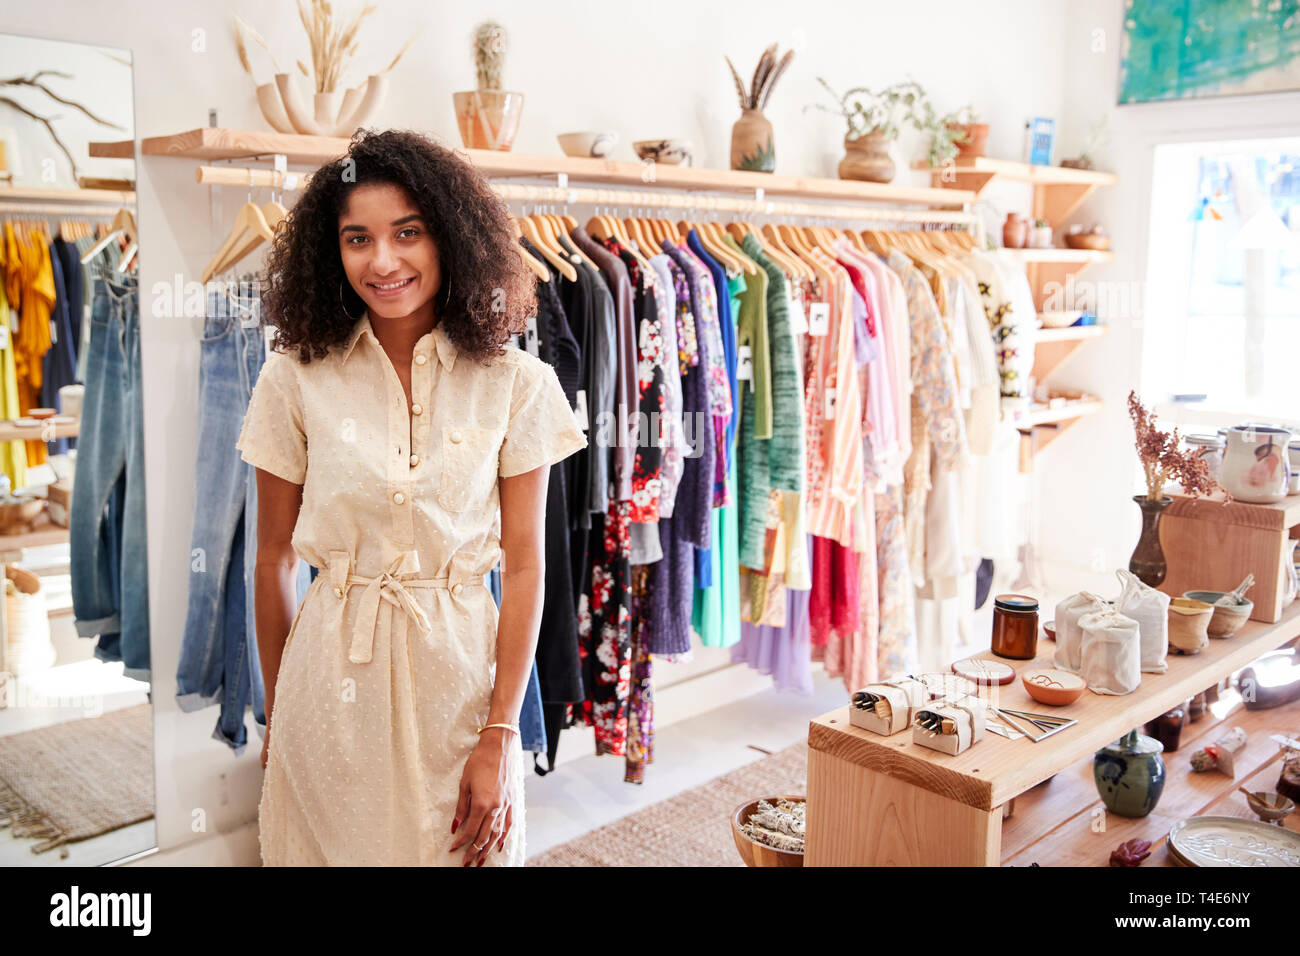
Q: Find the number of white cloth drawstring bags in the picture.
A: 3